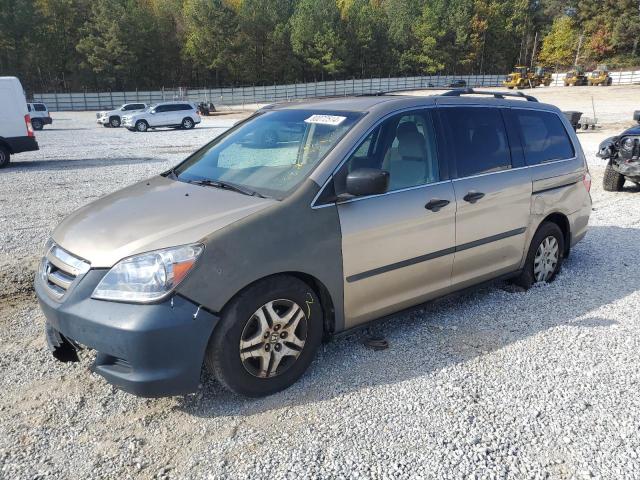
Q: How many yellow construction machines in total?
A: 4